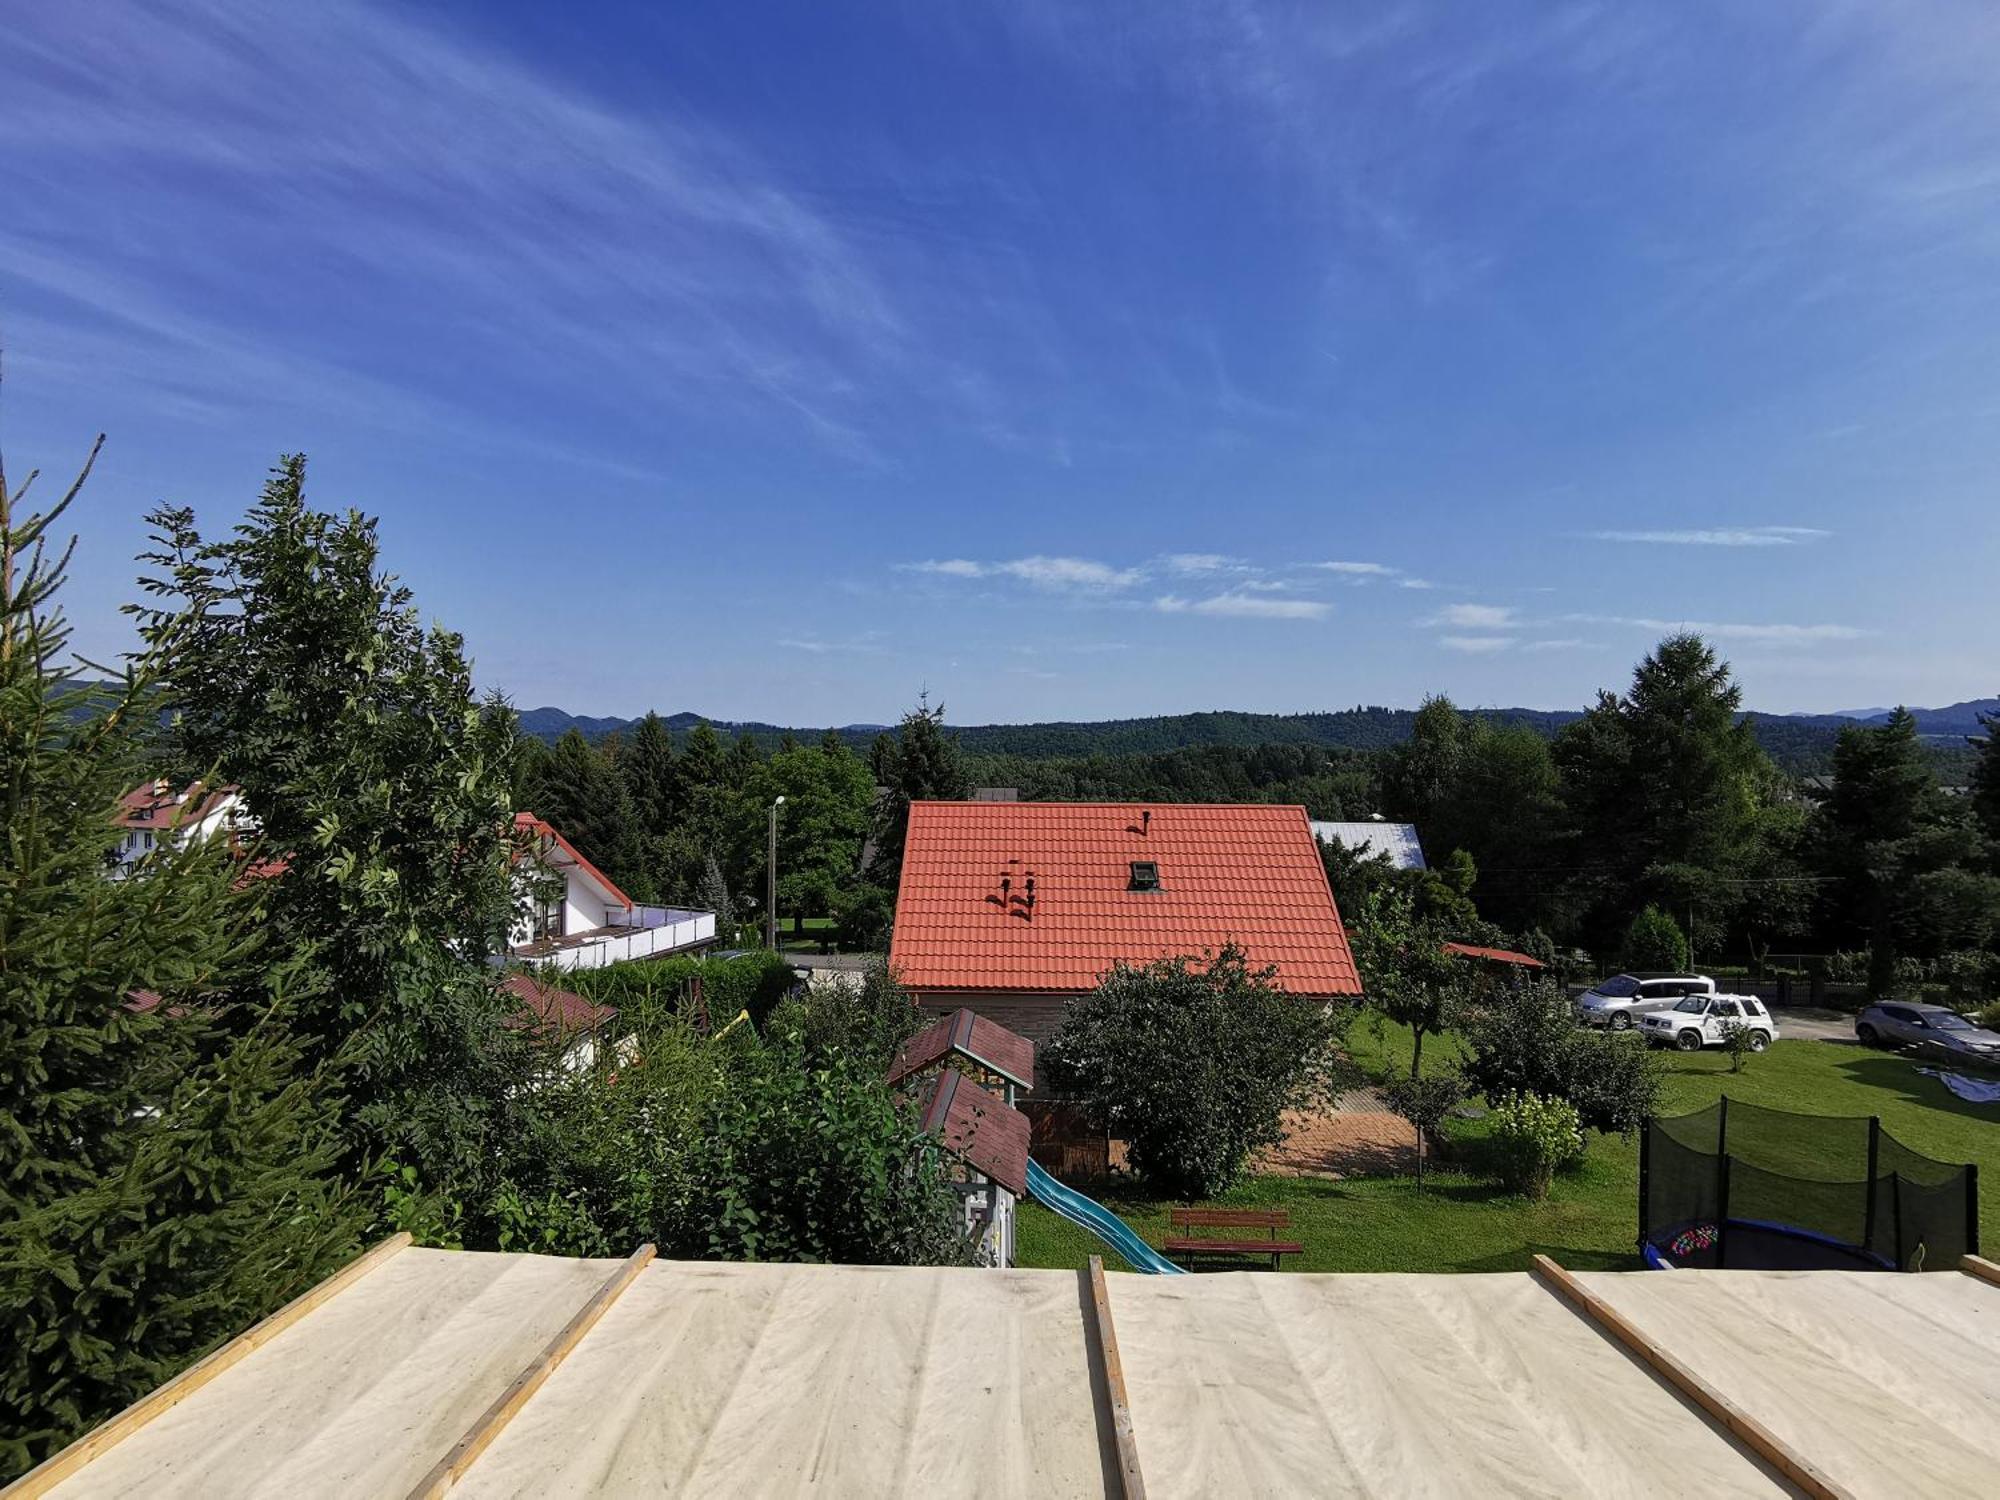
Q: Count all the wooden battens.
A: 5